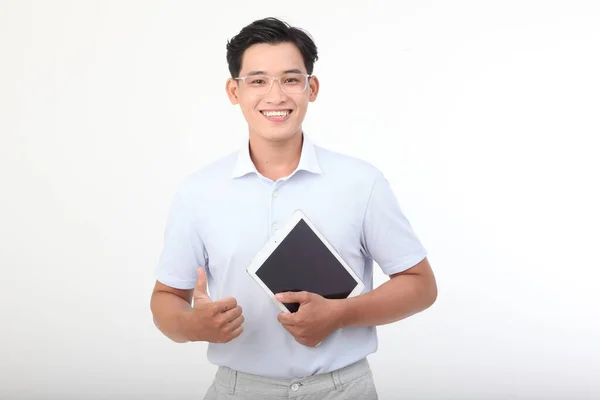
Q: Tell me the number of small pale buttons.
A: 3